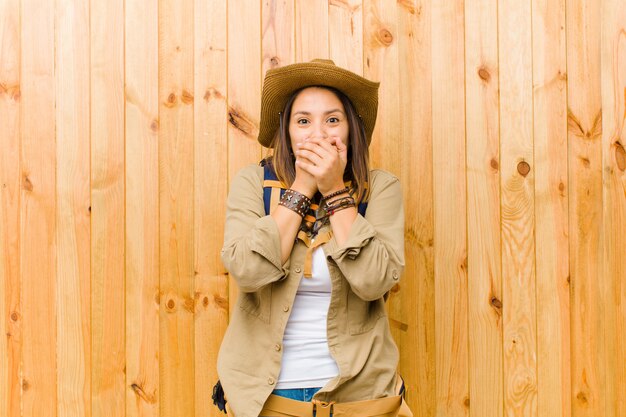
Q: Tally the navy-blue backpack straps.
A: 2